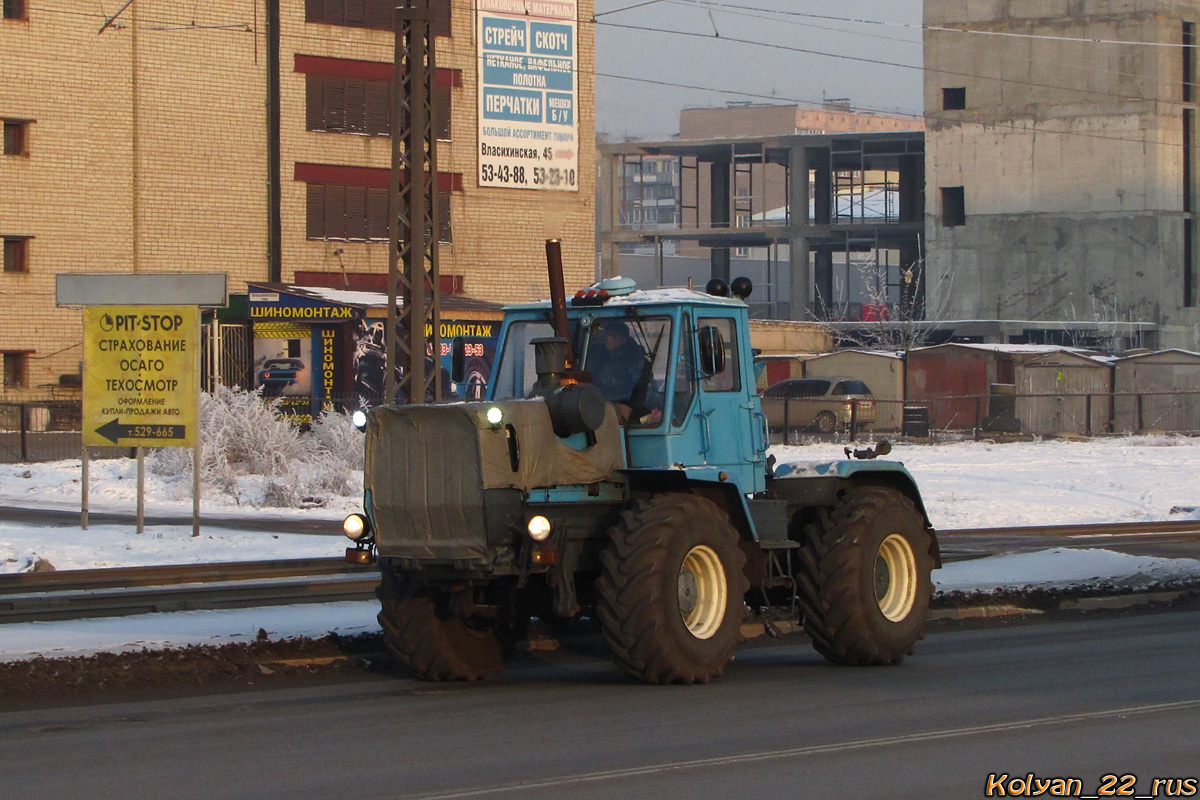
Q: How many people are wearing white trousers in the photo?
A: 0